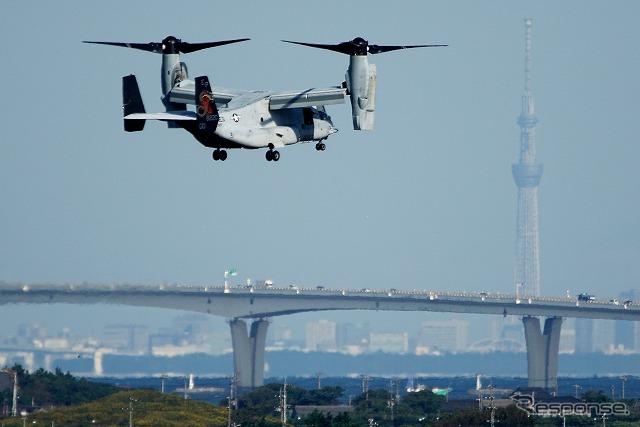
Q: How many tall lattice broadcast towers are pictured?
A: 1